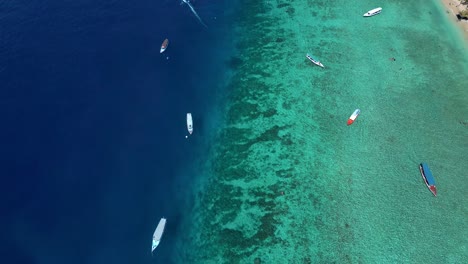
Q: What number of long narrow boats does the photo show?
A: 7